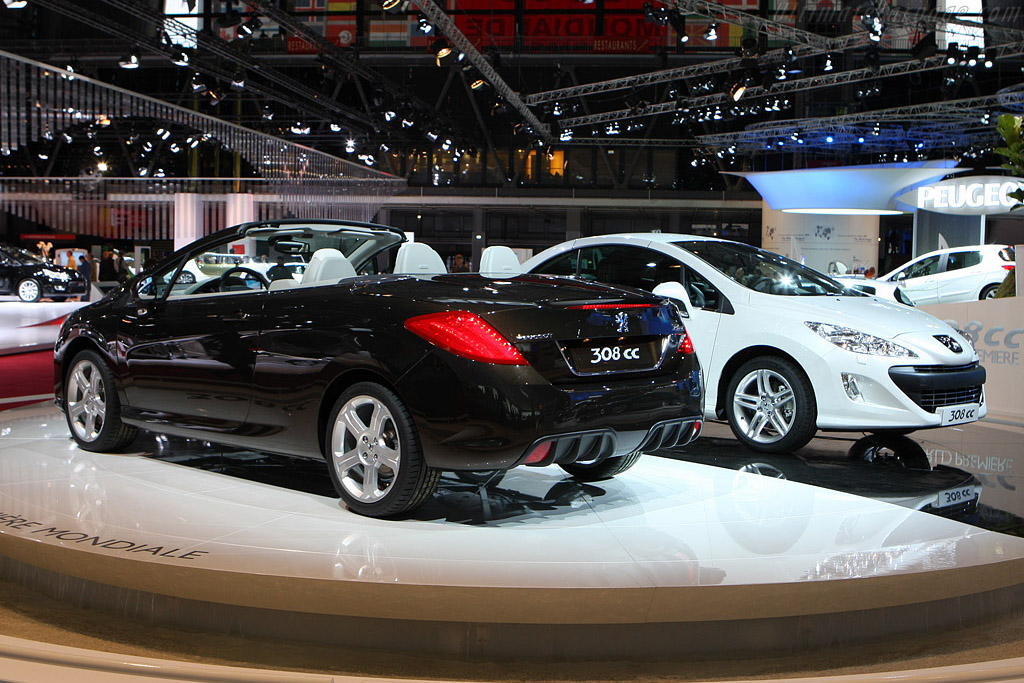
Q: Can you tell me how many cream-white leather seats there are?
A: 3